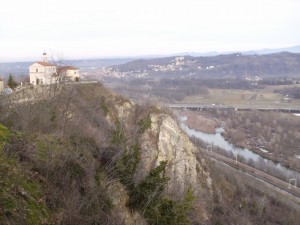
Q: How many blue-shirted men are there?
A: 0